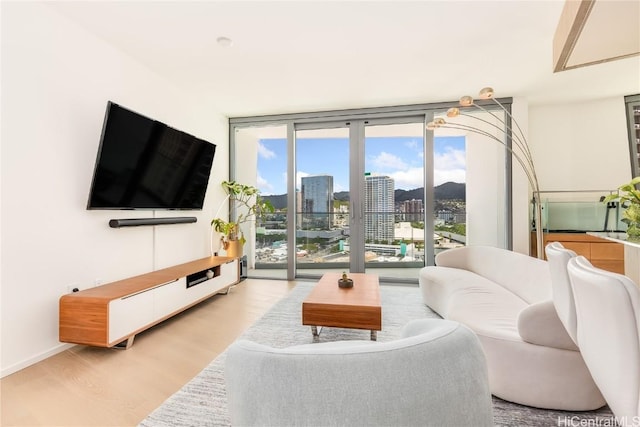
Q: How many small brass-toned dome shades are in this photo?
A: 5